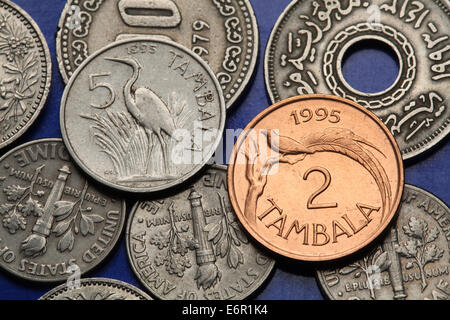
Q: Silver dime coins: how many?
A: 3